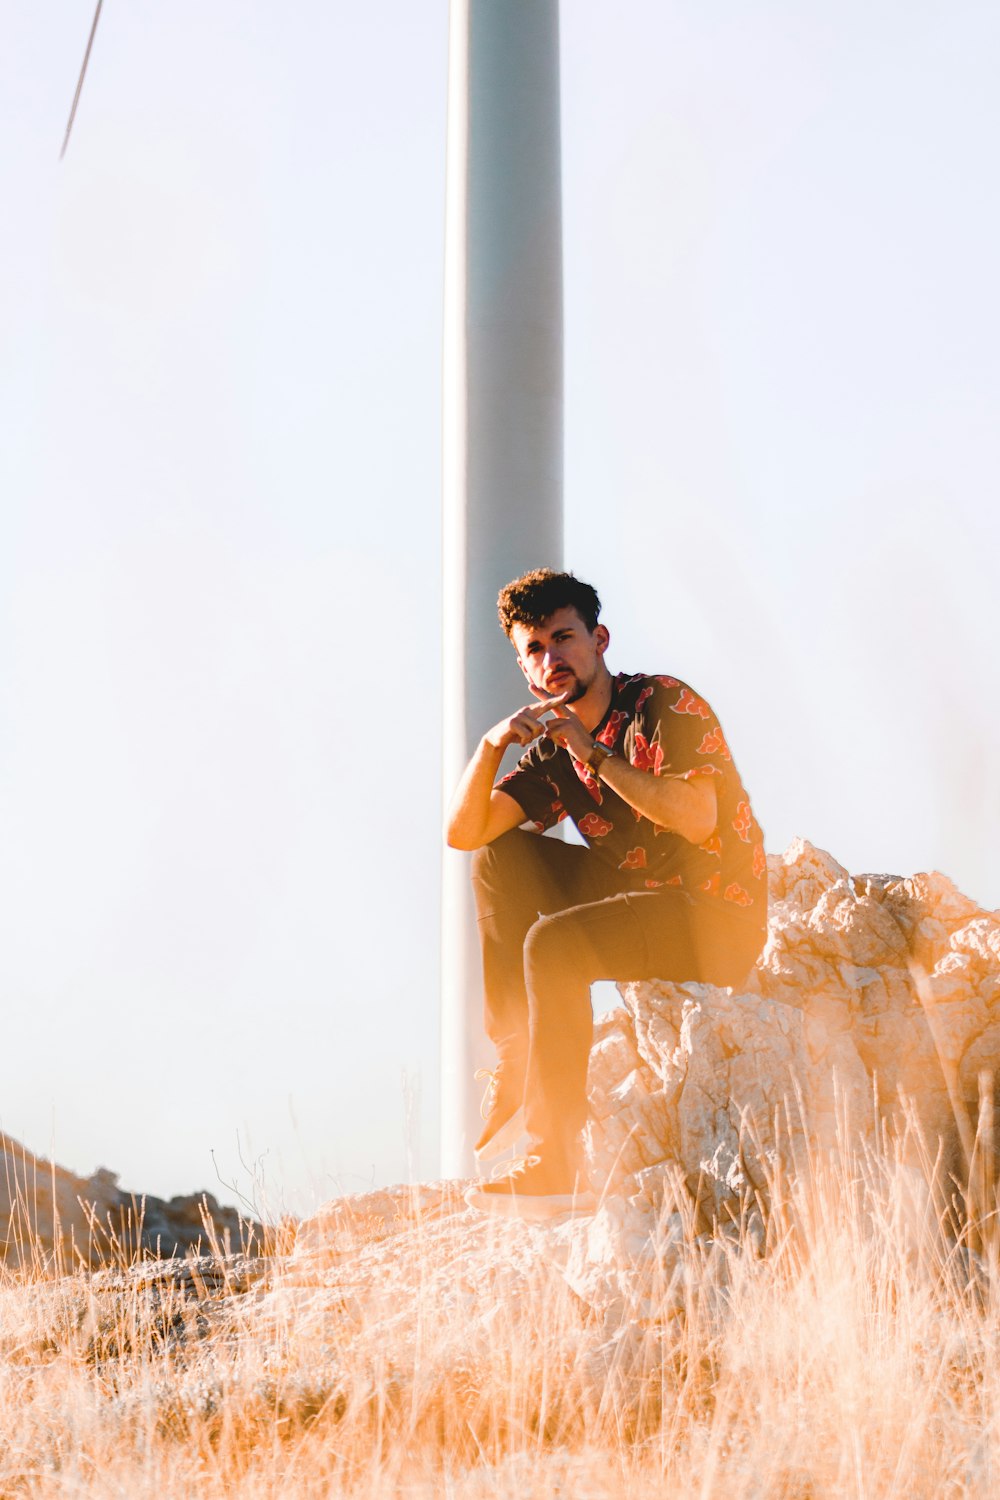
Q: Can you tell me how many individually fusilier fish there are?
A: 0